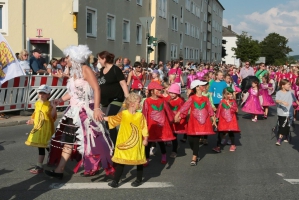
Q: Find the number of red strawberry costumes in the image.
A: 4